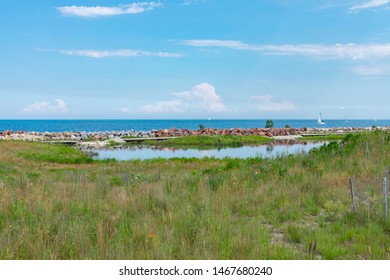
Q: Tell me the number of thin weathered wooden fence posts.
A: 2